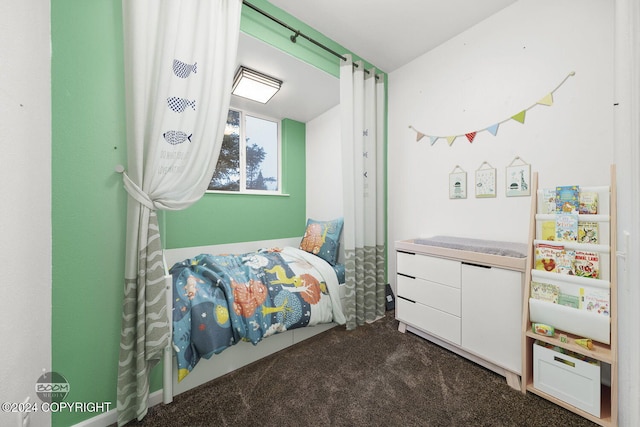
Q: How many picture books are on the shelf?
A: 12